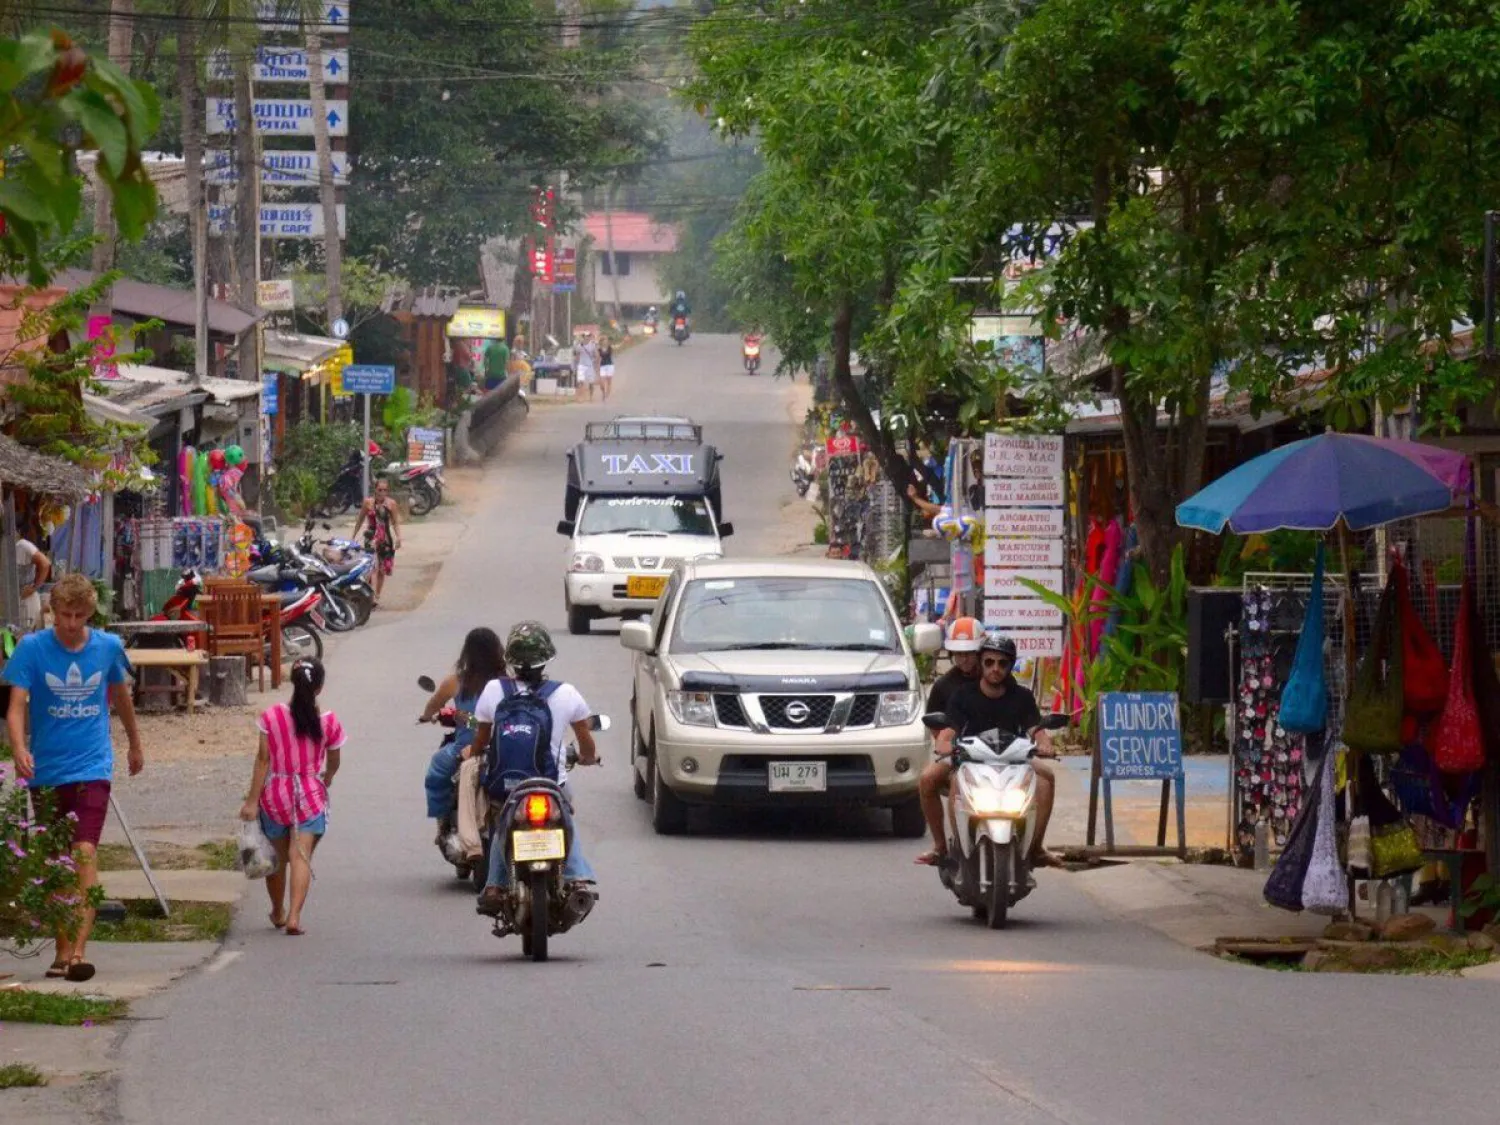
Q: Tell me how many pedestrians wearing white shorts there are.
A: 2